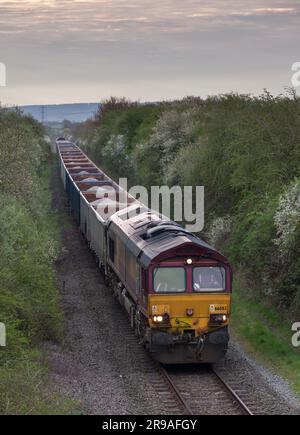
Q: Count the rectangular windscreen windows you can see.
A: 2